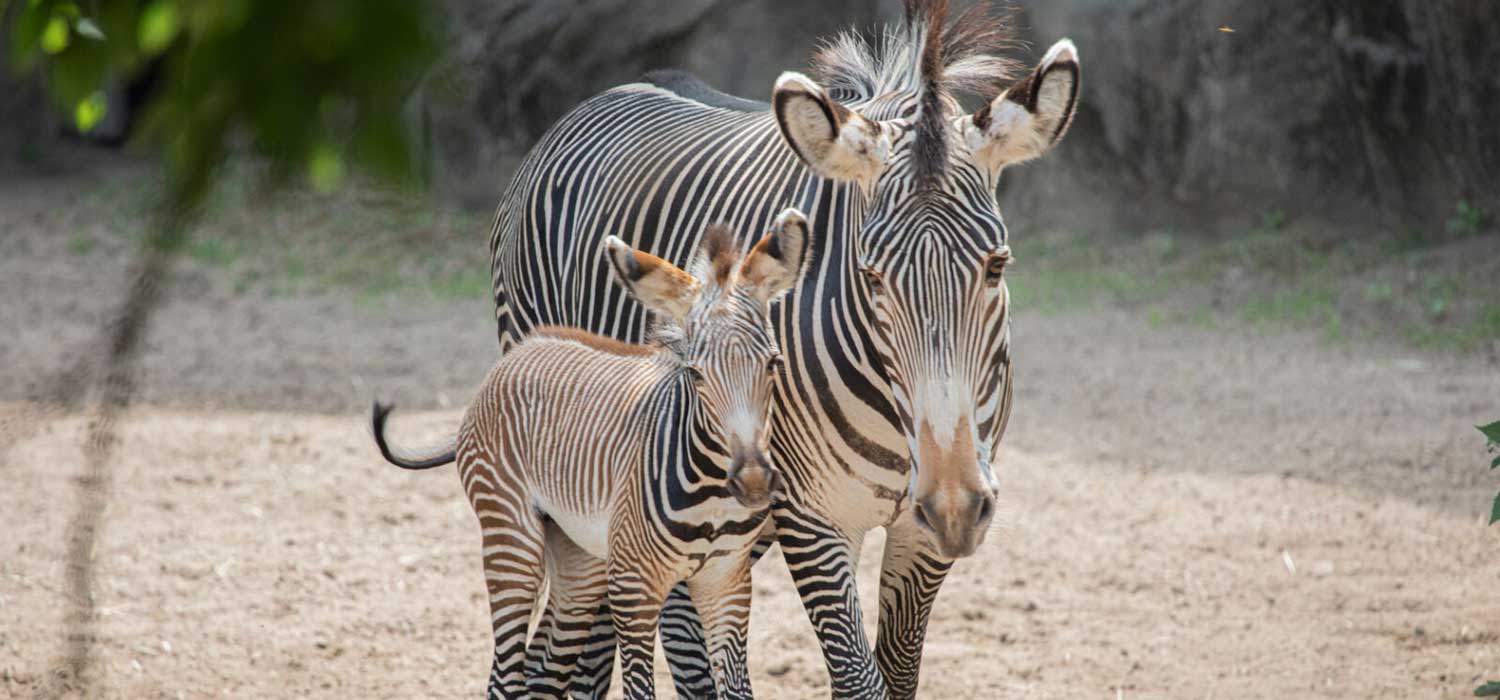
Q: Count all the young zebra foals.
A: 1